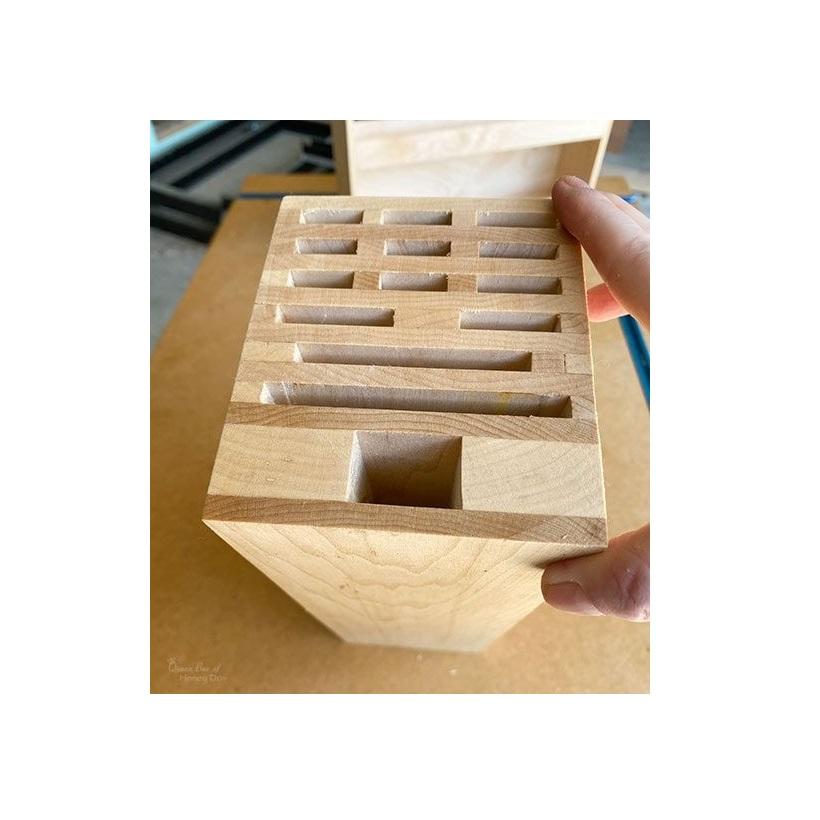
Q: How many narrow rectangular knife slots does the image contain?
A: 13